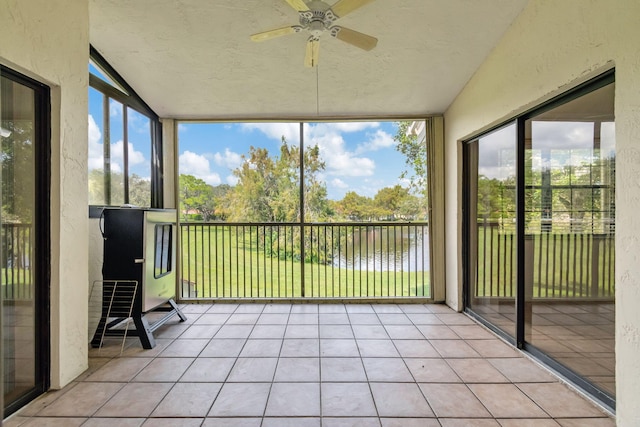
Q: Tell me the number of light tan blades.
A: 5